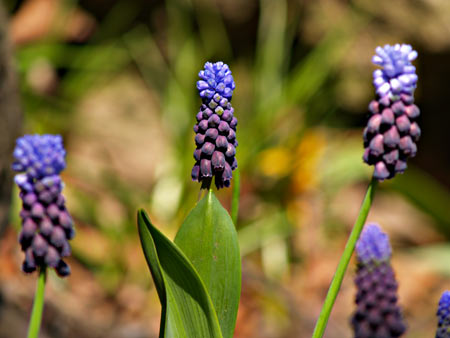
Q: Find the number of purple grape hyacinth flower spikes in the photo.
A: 5